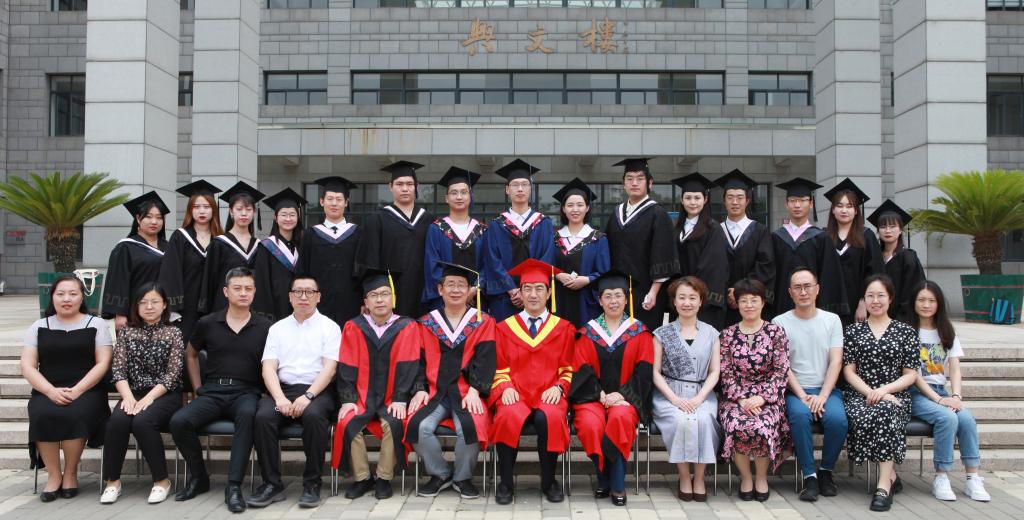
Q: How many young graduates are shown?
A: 15